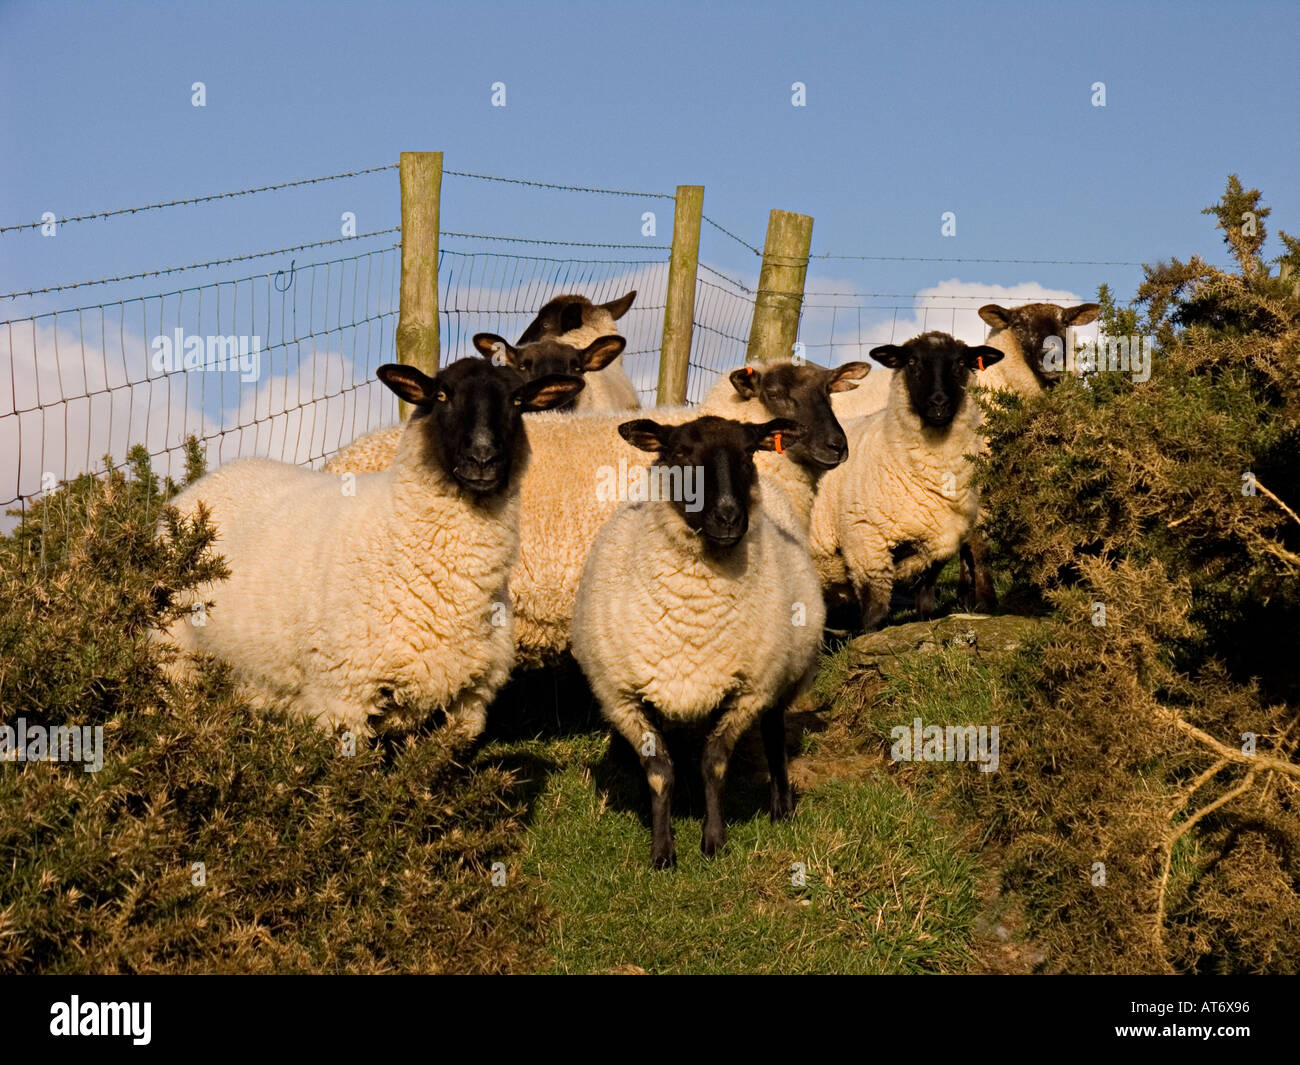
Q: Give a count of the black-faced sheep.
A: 7